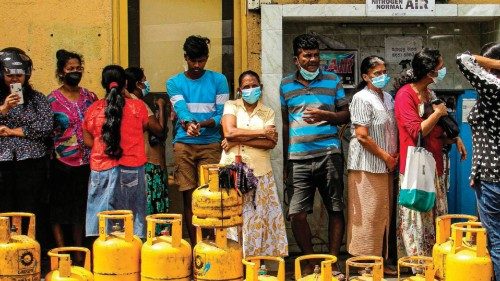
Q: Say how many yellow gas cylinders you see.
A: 12